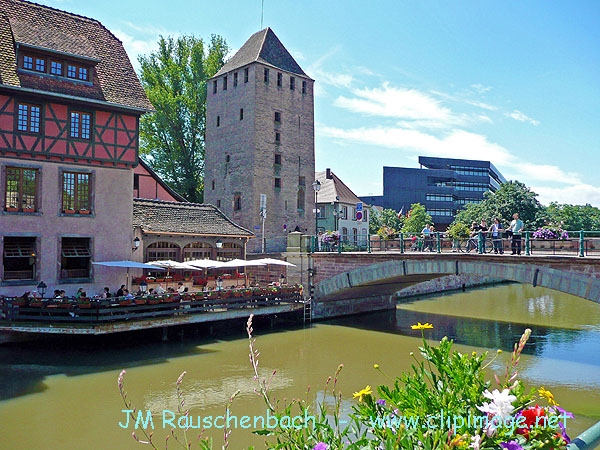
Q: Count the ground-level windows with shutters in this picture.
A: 2